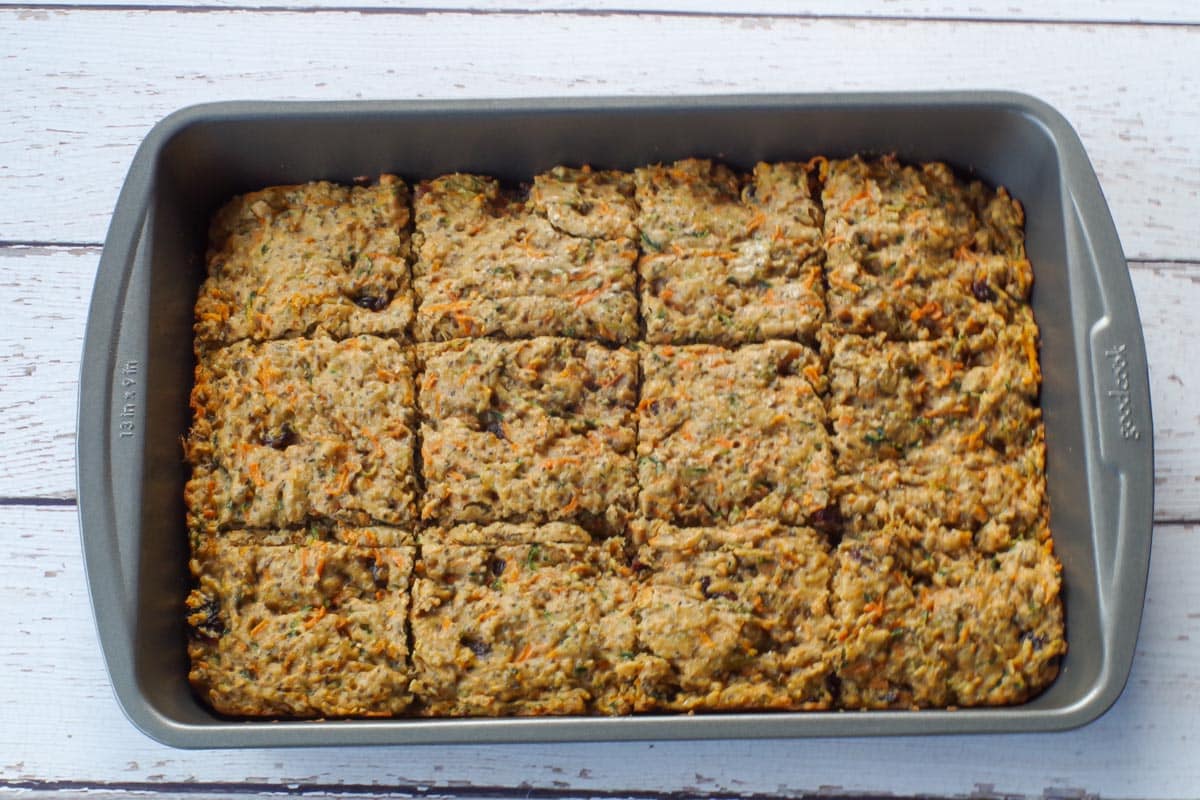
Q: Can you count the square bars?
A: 12